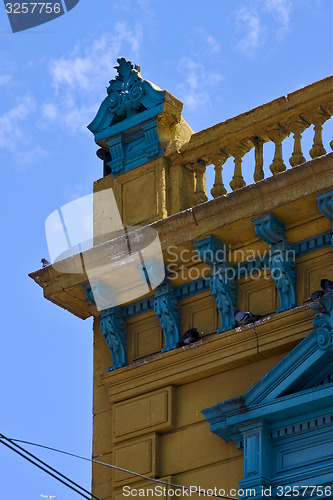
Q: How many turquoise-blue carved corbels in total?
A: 5